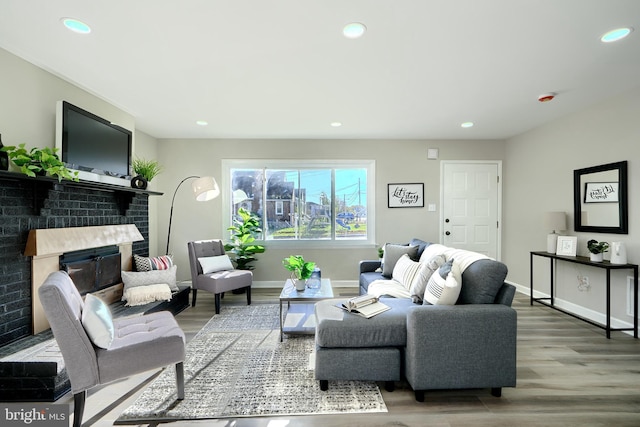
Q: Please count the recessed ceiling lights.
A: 6